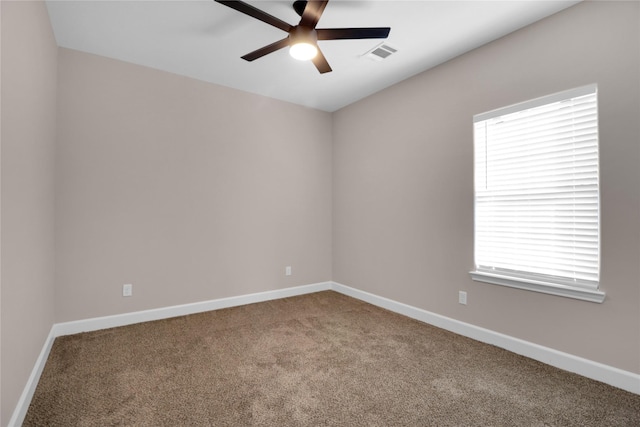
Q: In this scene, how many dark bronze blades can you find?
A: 5